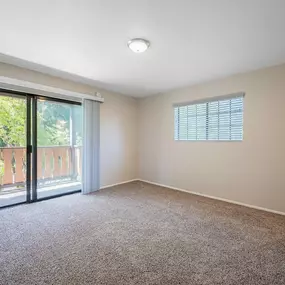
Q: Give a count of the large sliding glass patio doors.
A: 1